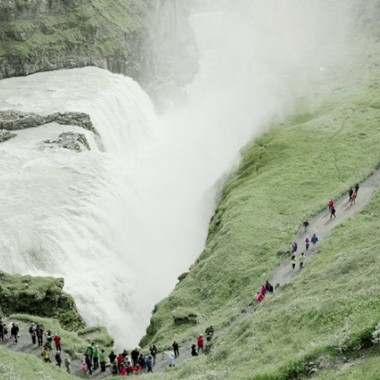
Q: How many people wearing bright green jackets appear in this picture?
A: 3